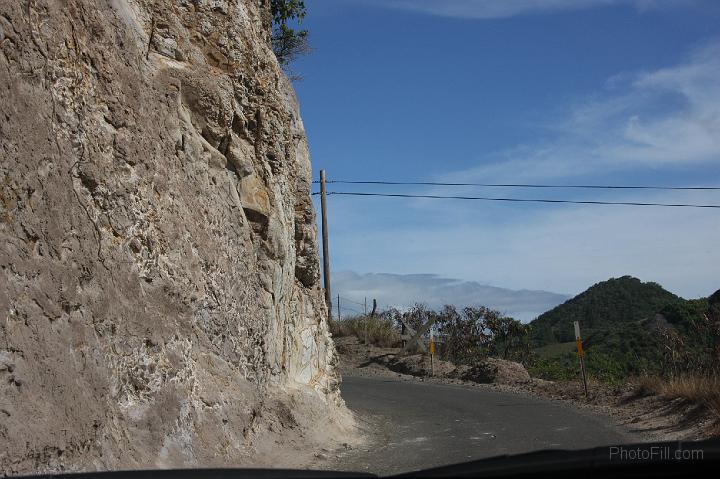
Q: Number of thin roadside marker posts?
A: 2